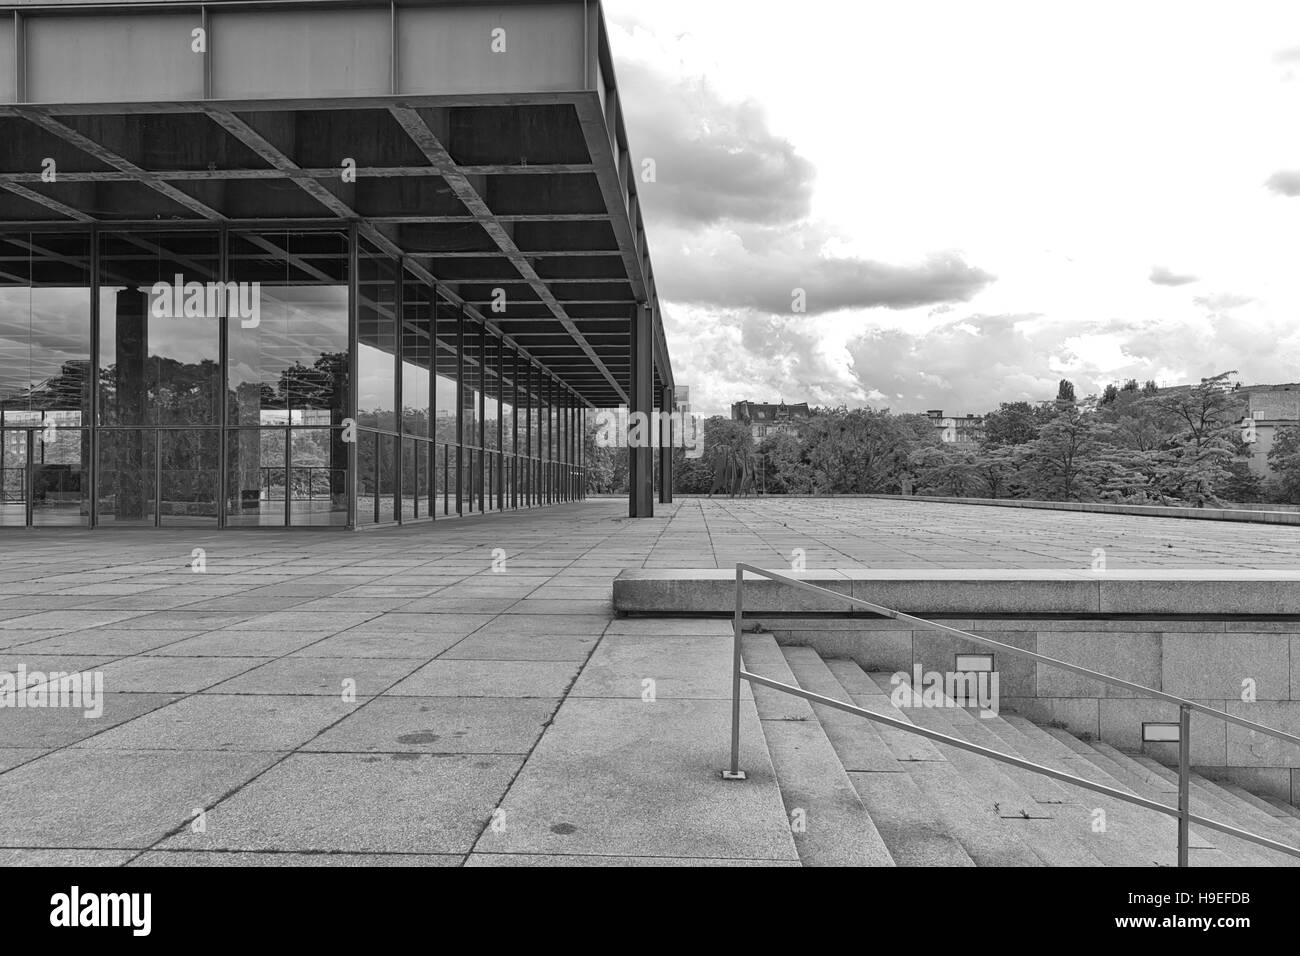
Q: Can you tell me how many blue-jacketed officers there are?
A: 0